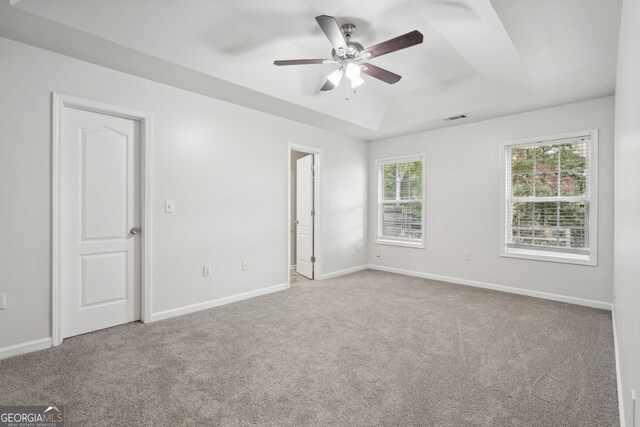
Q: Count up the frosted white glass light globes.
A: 3